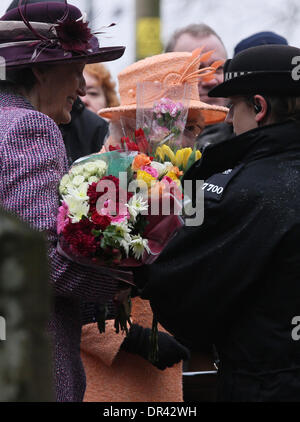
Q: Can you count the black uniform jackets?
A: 1